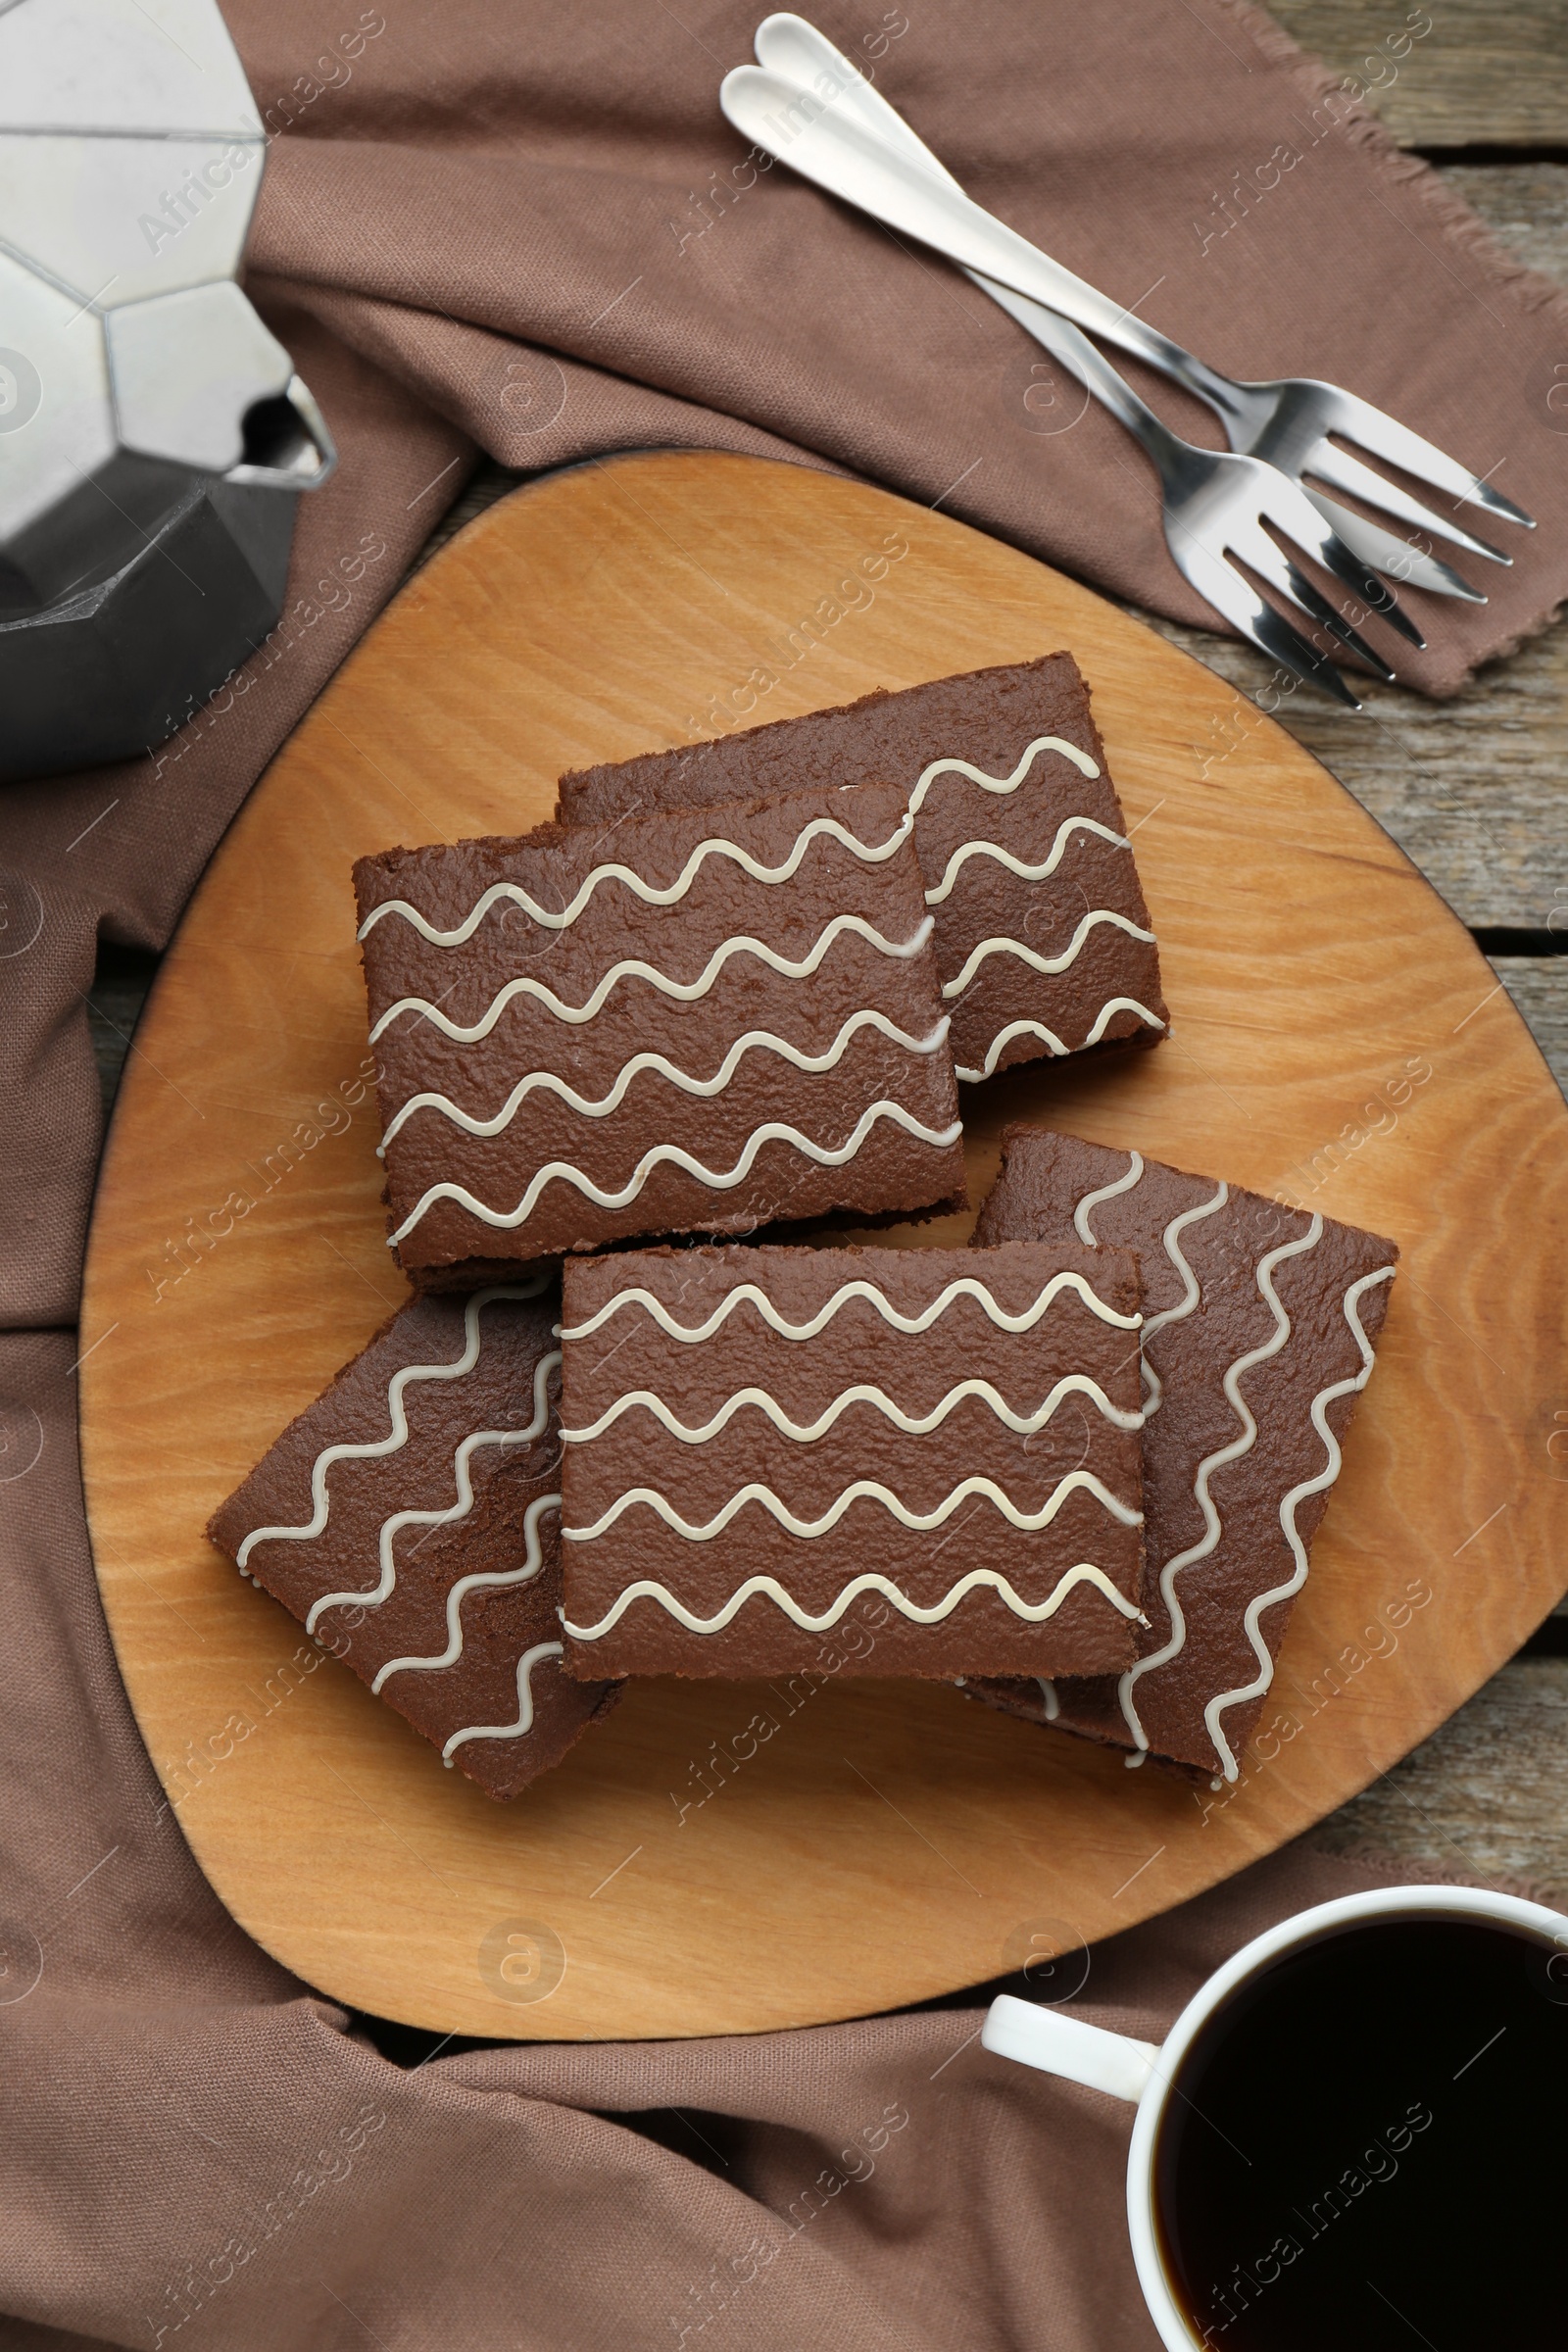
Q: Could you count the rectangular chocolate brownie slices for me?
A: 5